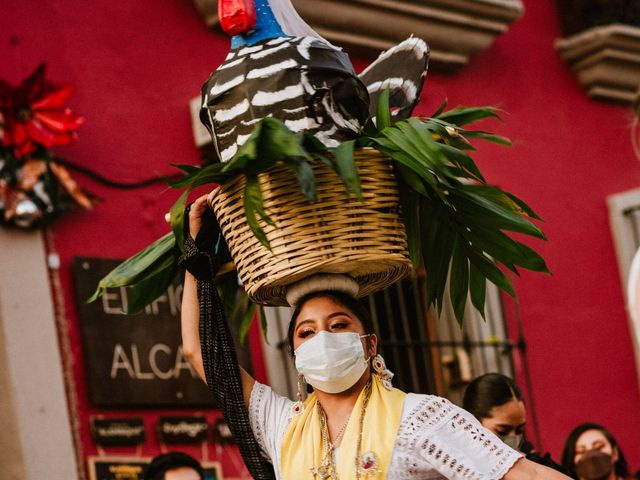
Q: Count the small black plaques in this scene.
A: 3